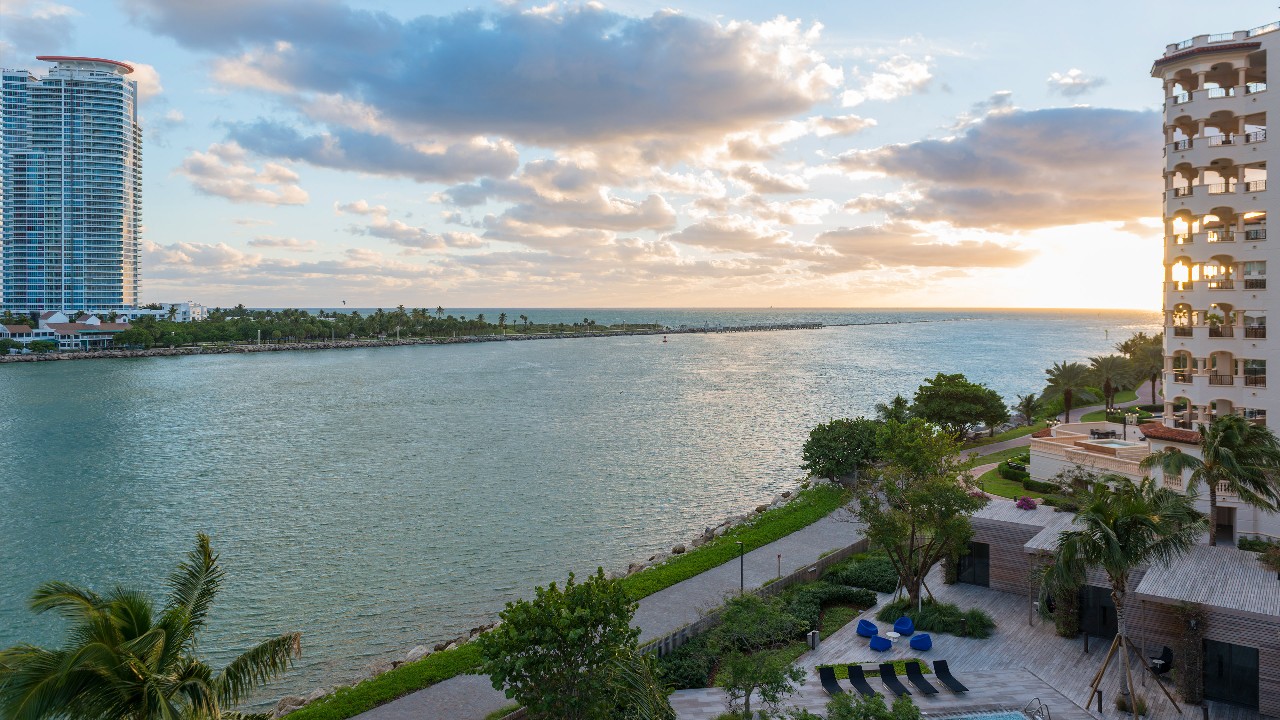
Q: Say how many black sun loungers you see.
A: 5